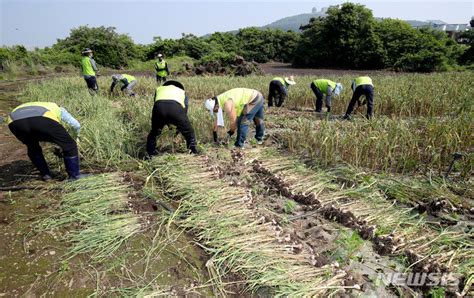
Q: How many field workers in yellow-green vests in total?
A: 9